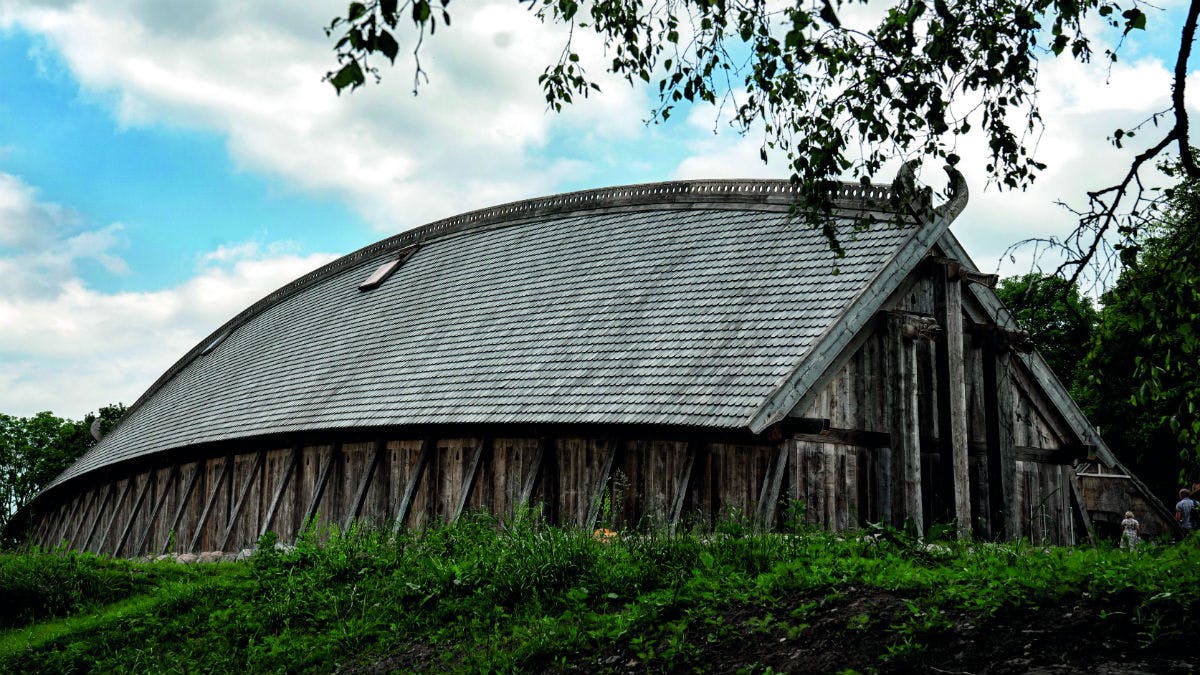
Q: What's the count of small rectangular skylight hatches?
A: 2